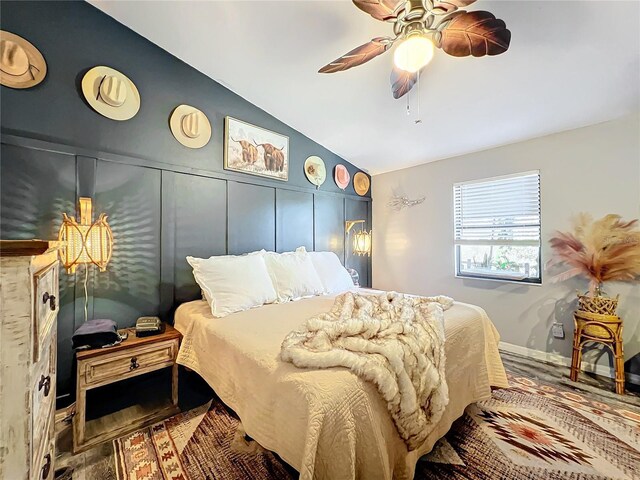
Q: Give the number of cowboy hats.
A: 6